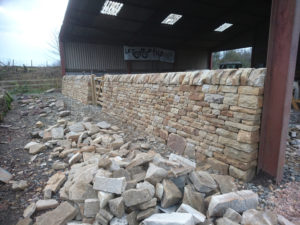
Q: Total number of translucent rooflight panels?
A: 3